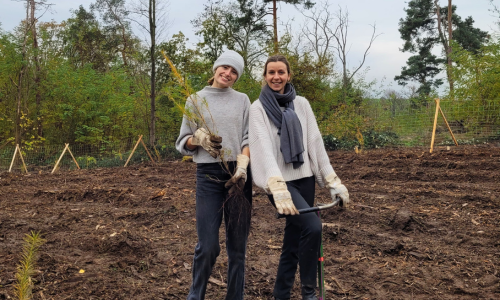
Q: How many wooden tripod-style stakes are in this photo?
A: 4